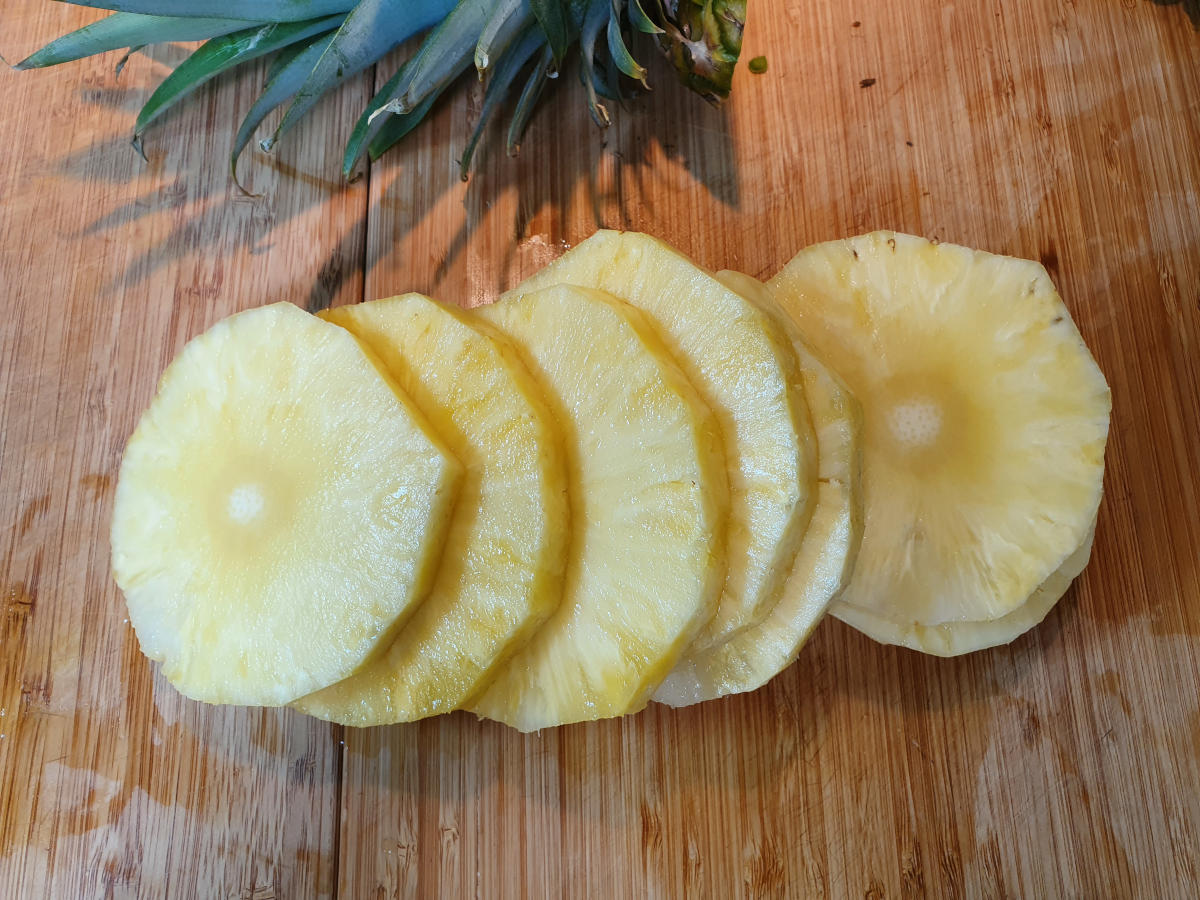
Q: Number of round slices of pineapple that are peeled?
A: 7